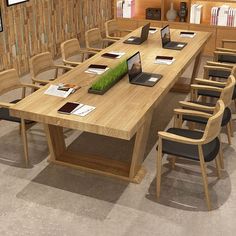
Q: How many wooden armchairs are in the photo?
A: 10